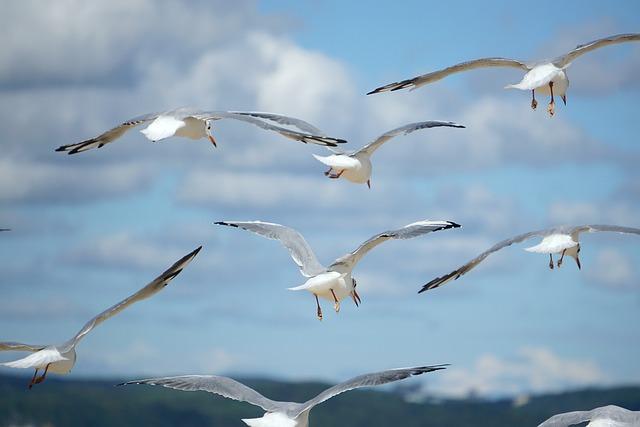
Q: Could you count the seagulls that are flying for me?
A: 8